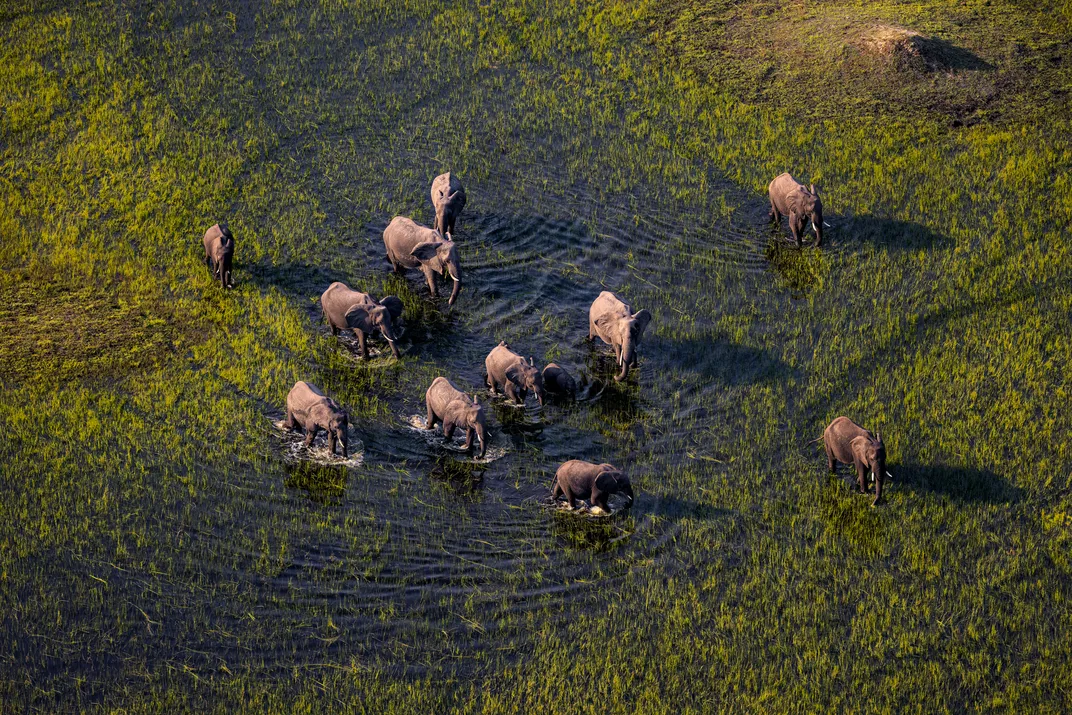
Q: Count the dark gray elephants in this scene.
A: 1